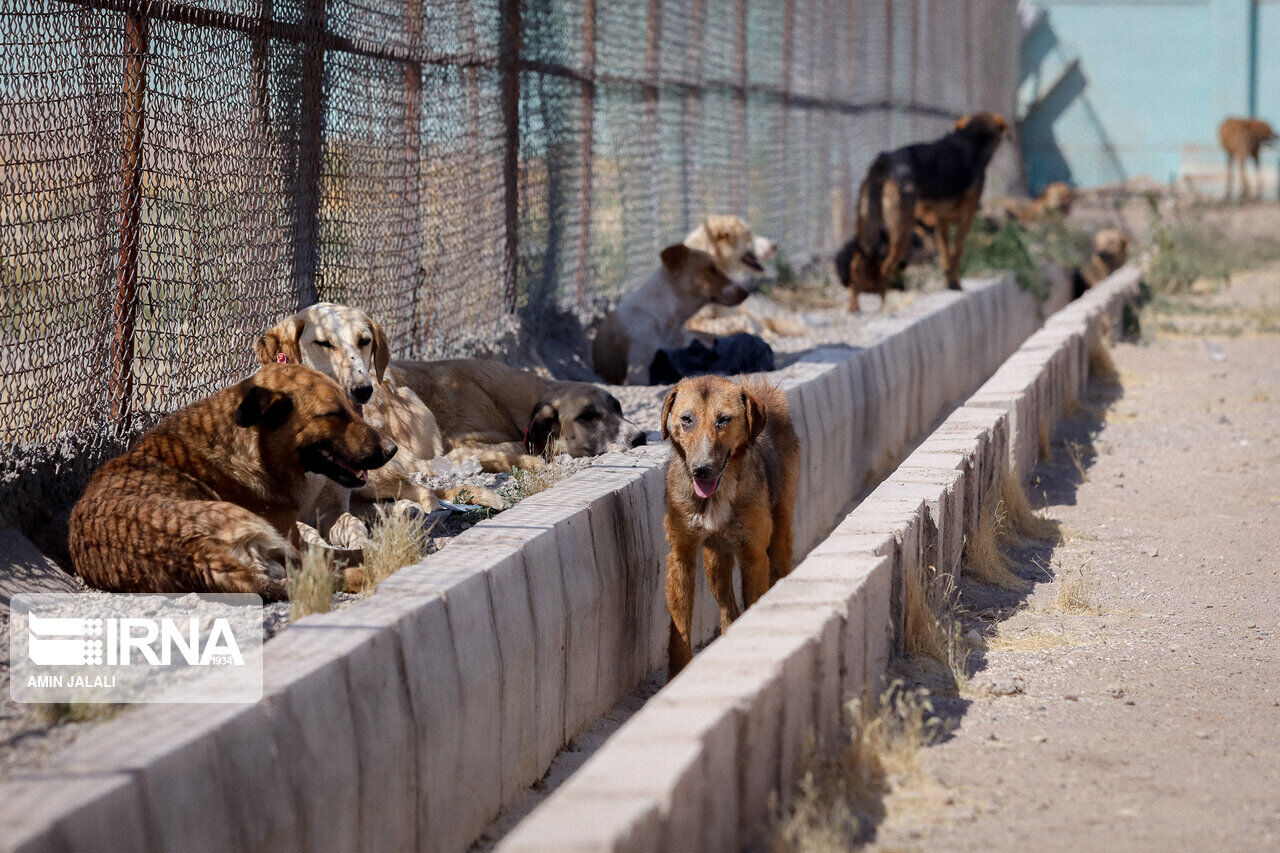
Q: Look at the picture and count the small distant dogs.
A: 3